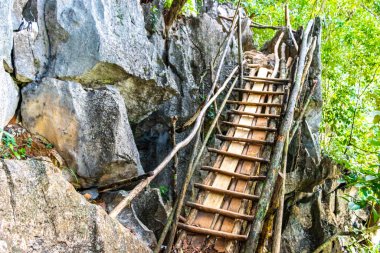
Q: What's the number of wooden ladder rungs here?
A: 11